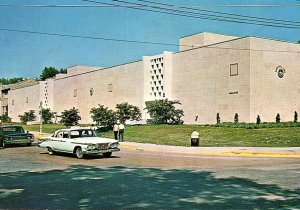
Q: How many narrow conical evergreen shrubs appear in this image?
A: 5